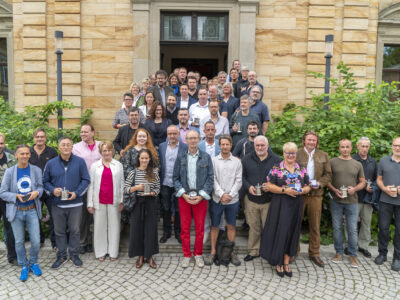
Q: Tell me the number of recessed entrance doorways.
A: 1